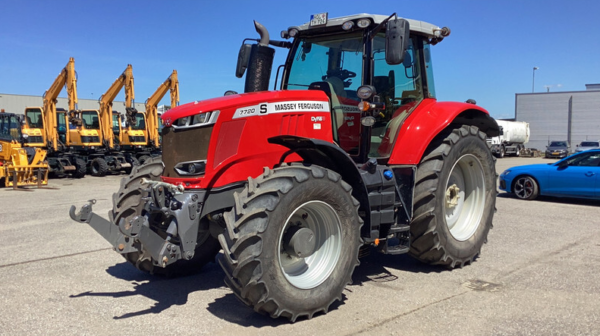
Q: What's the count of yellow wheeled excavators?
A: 3